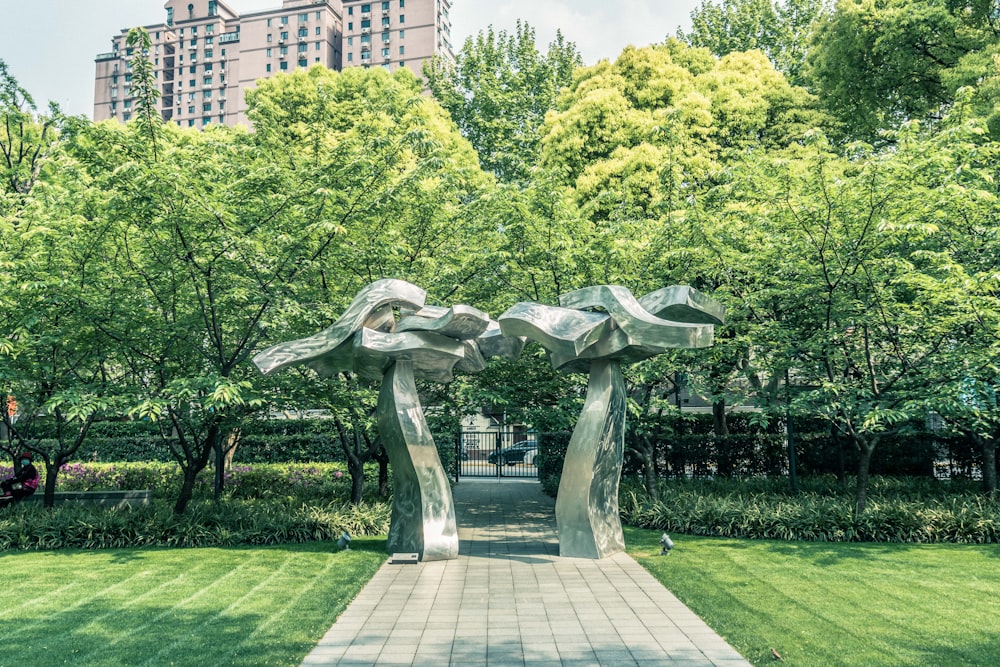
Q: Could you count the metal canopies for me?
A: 2